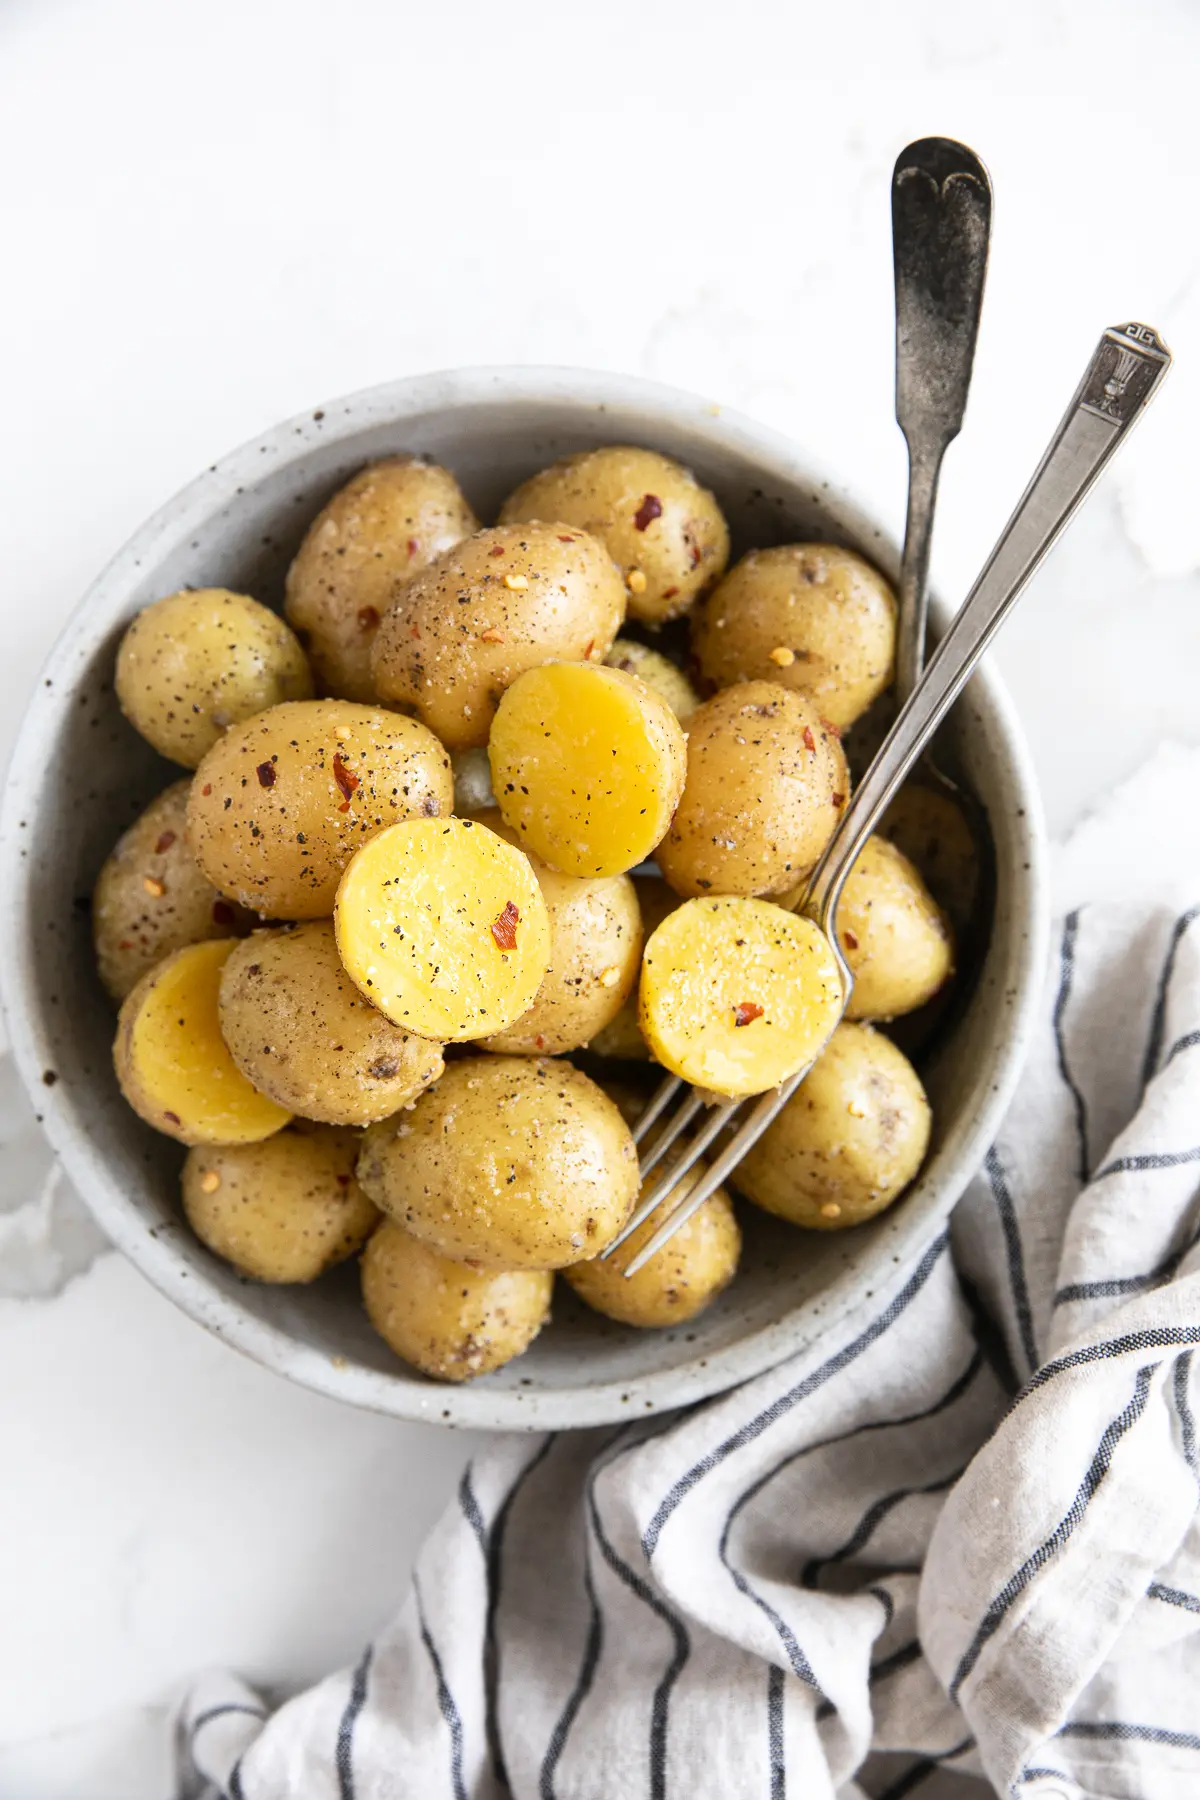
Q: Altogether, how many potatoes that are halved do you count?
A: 4